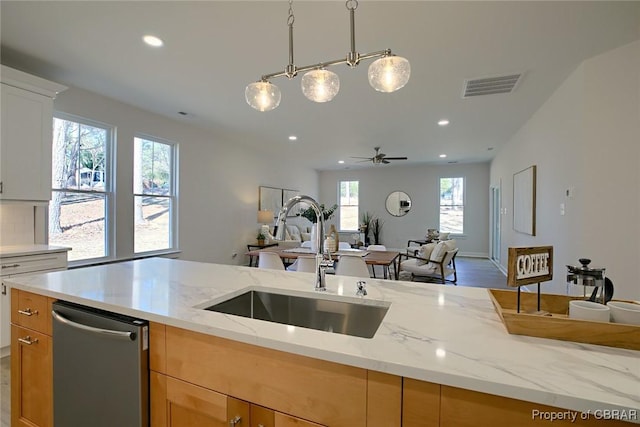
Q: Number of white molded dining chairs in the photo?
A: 6